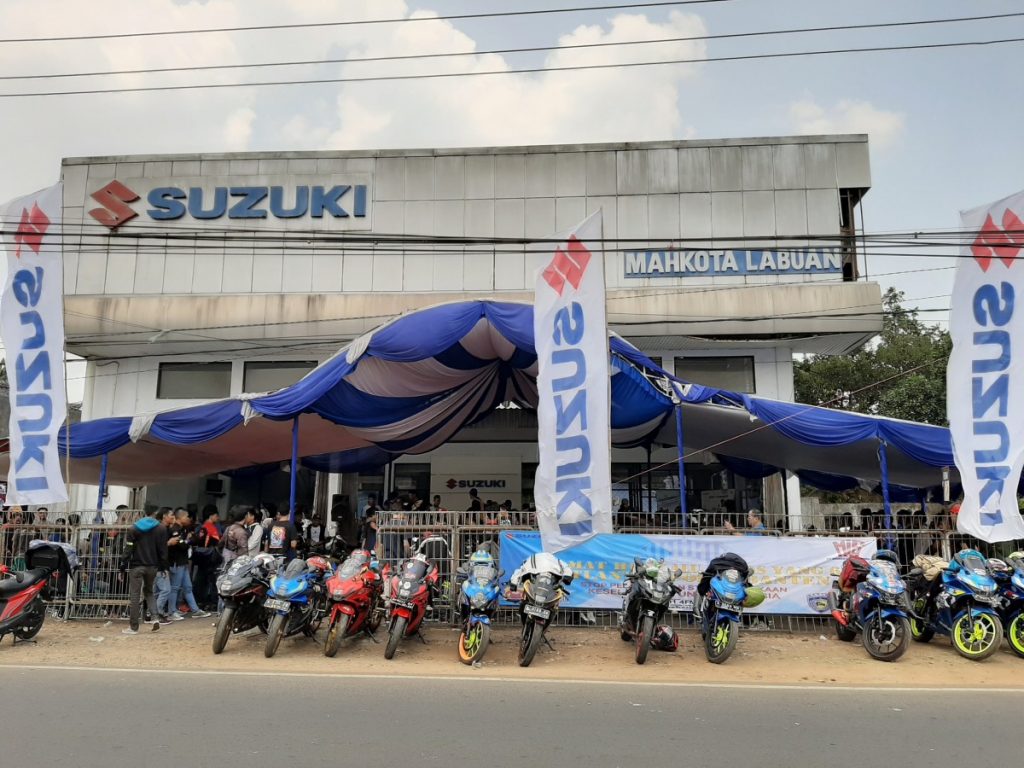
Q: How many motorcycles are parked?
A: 12